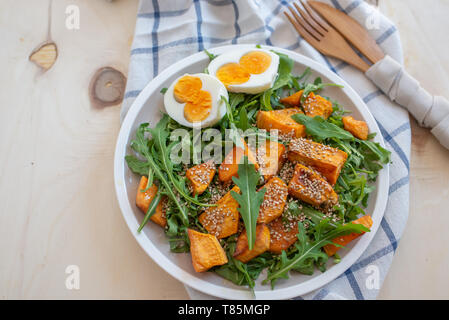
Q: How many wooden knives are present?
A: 1